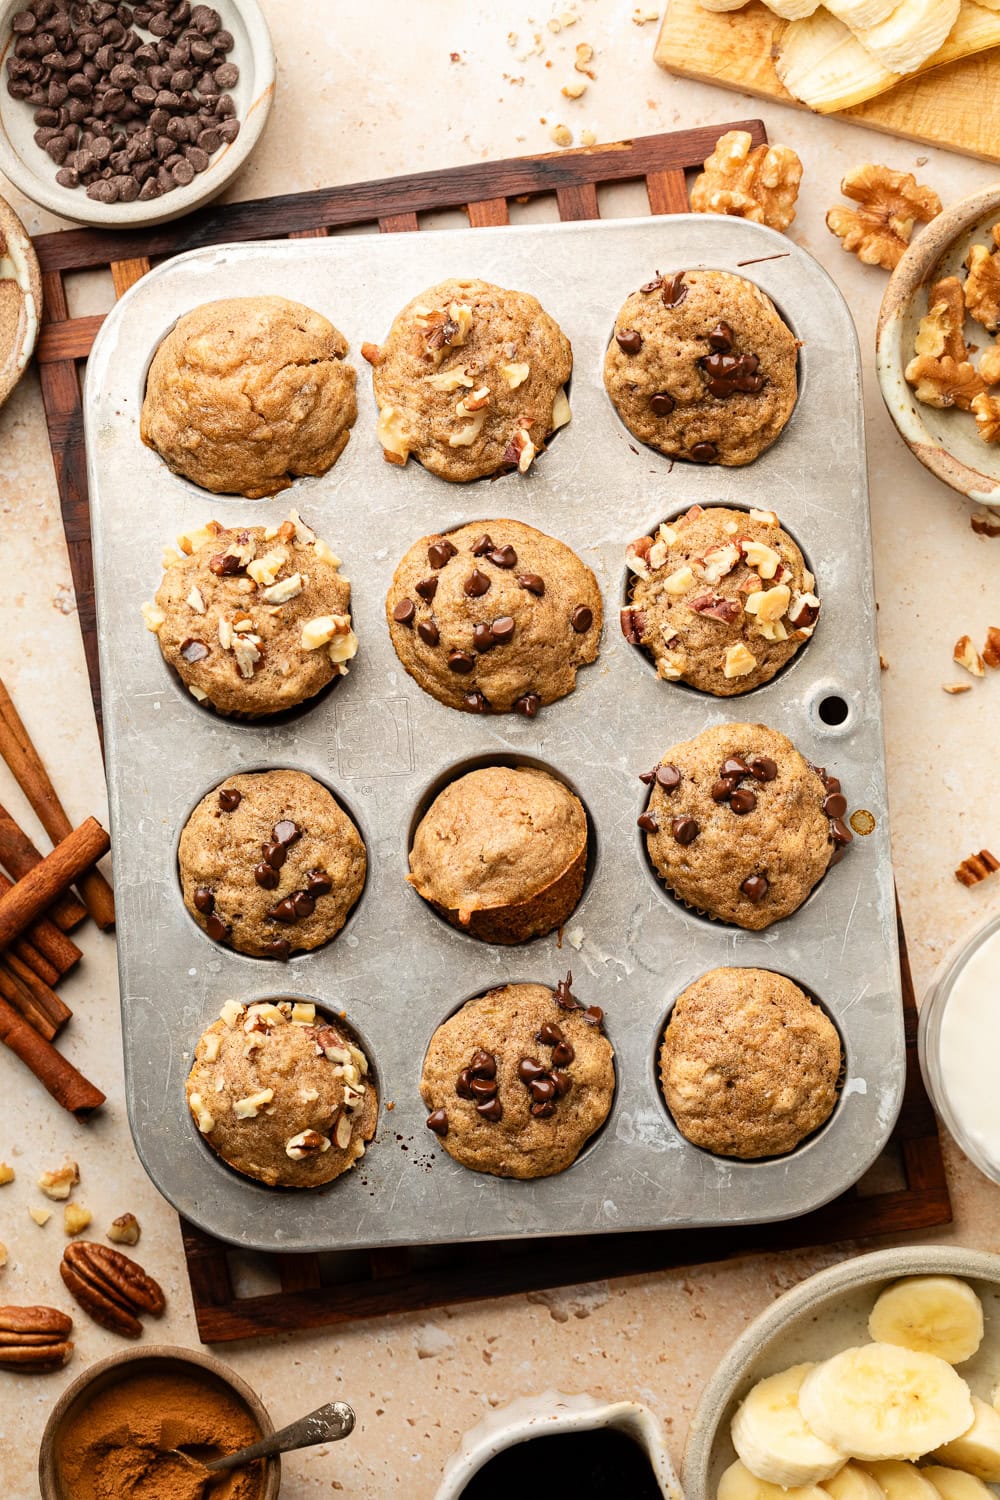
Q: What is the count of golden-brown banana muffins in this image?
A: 12